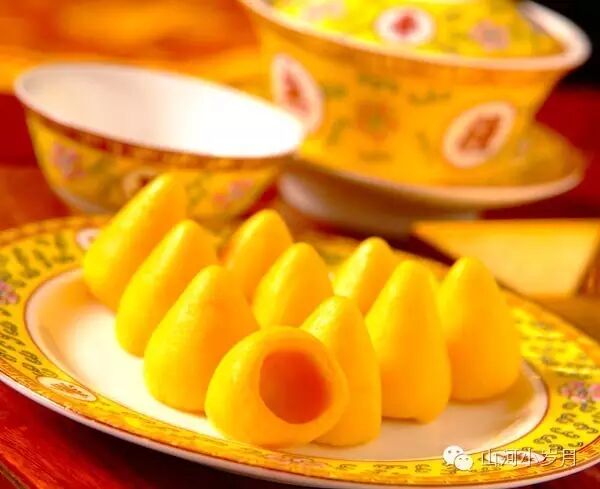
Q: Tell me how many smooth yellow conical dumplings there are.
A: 10